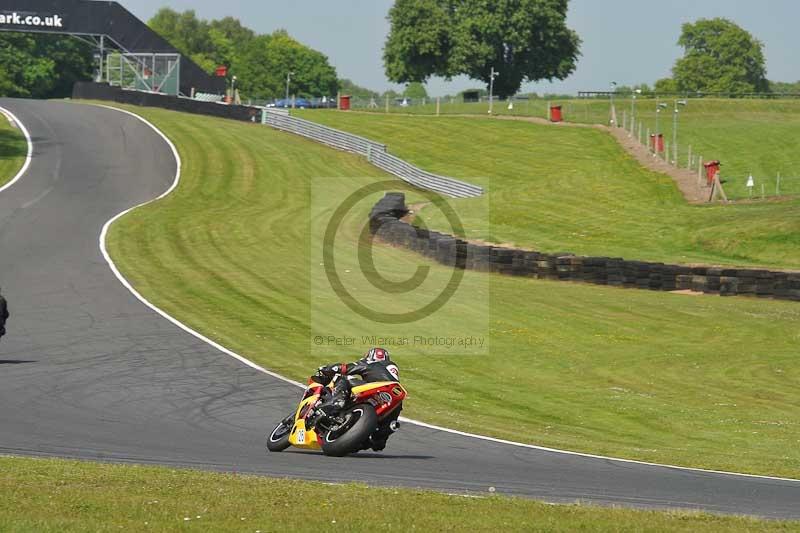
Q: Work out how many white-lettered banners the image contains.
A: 1